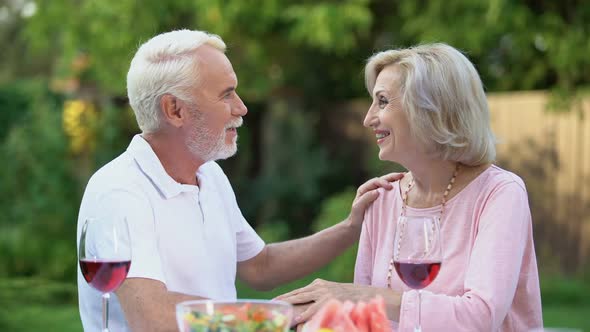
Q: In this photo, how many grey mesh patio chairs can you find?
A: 0